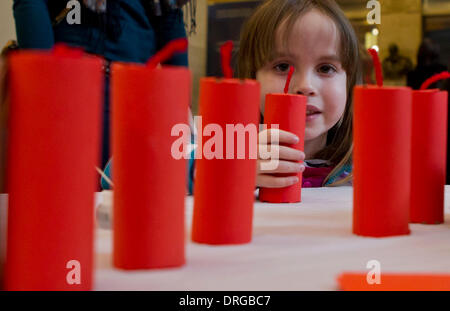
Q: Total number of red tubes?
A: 6